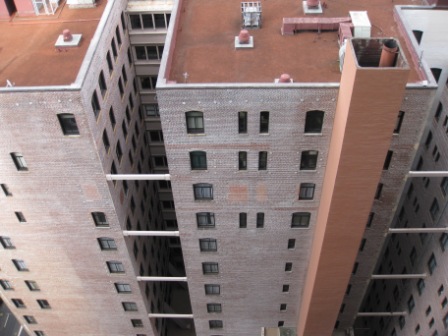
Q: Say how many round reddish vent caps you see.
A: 4